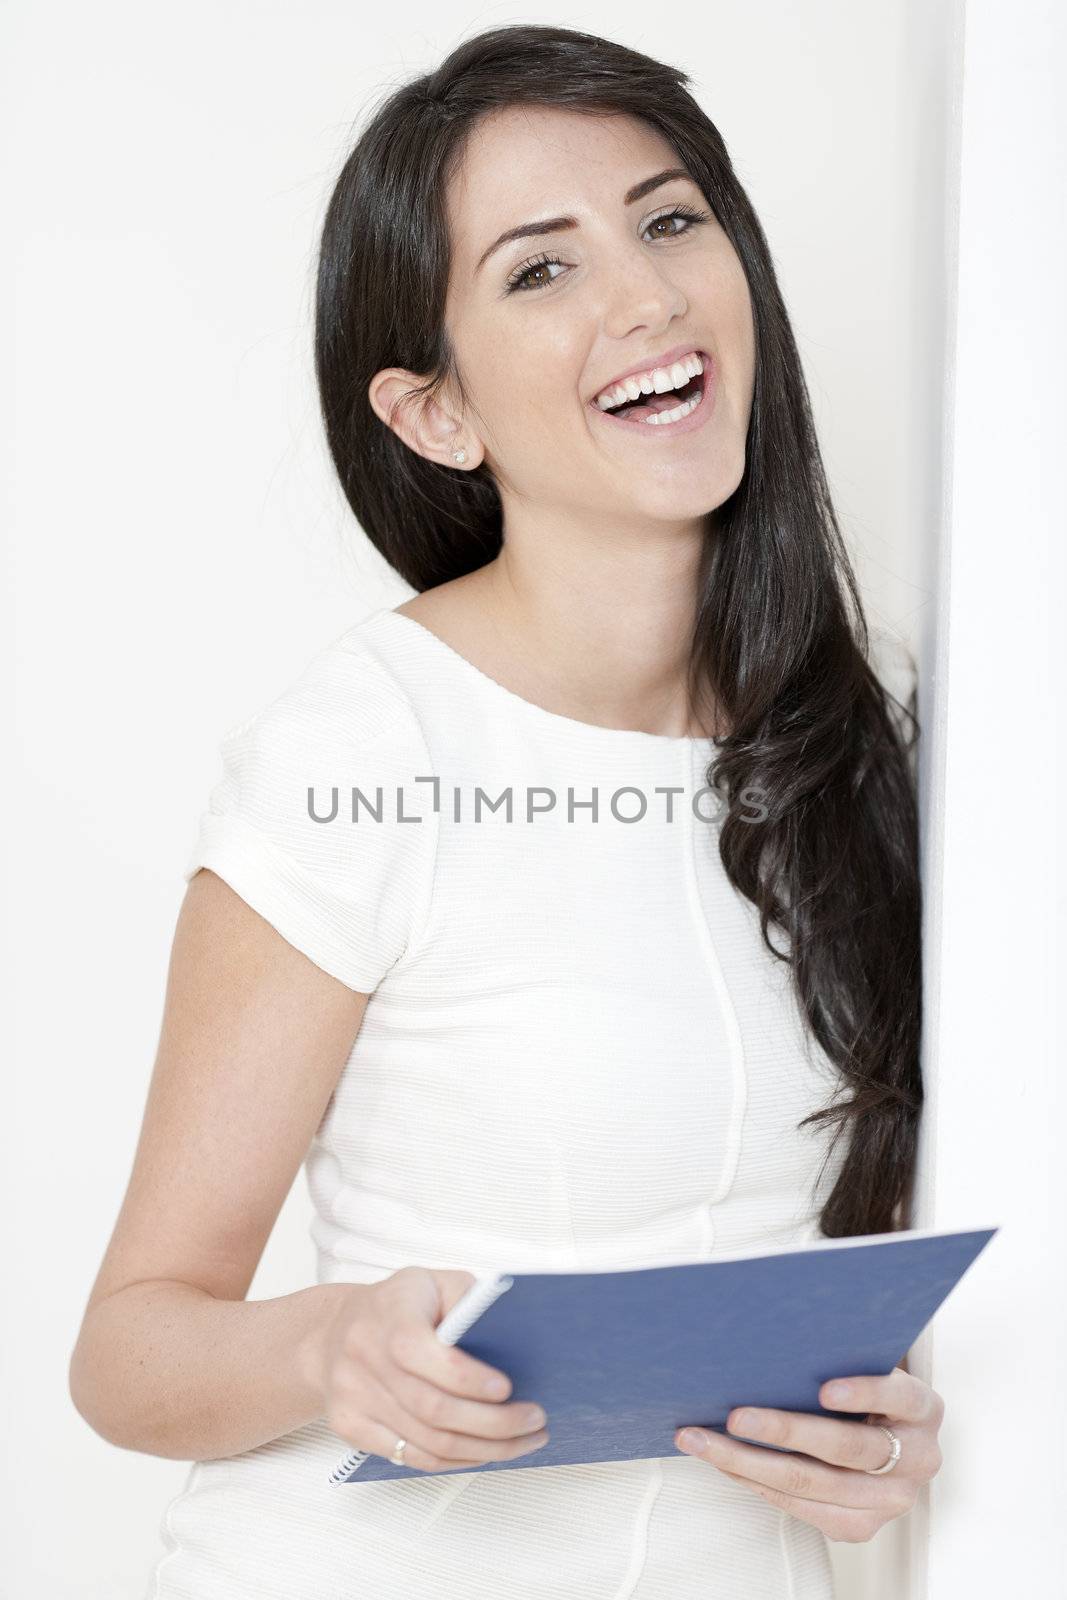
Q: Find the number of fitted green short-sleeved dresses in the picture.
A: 0